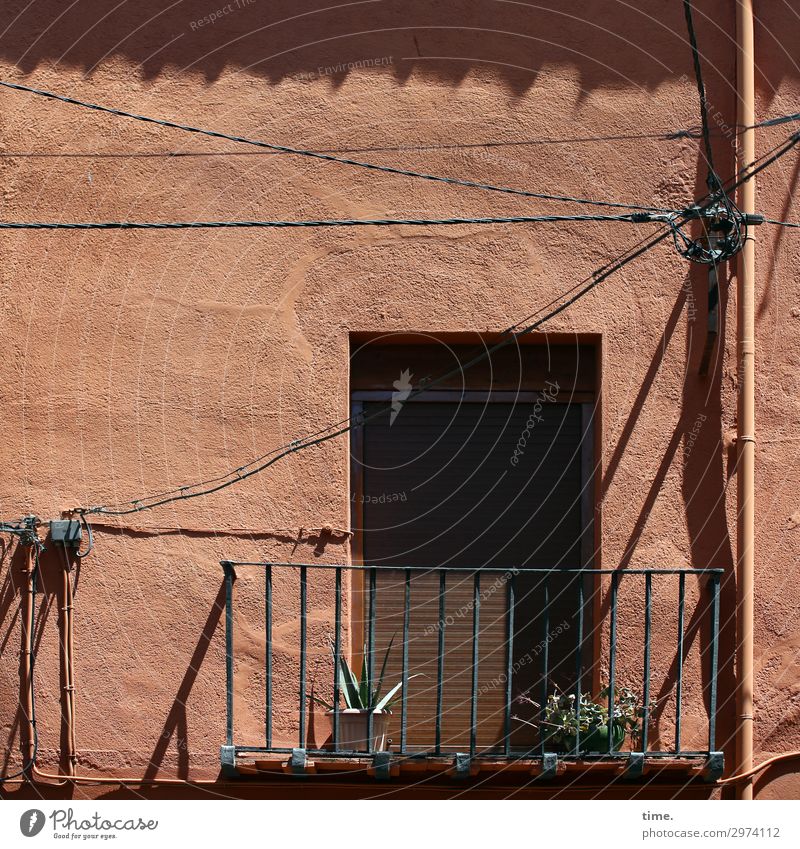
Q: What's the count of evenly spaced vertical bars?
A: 15